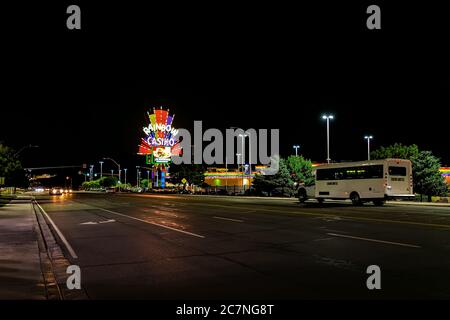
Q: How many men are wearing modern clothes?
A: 0